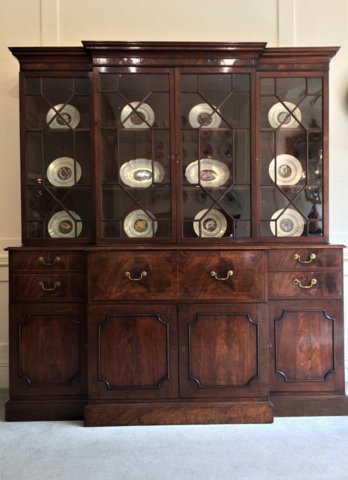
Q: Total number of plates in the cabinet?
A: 12